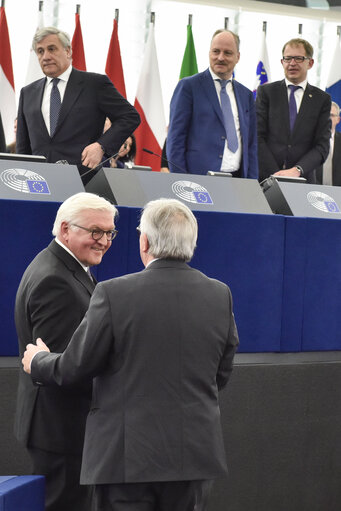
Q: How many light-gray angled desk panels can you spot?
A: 3